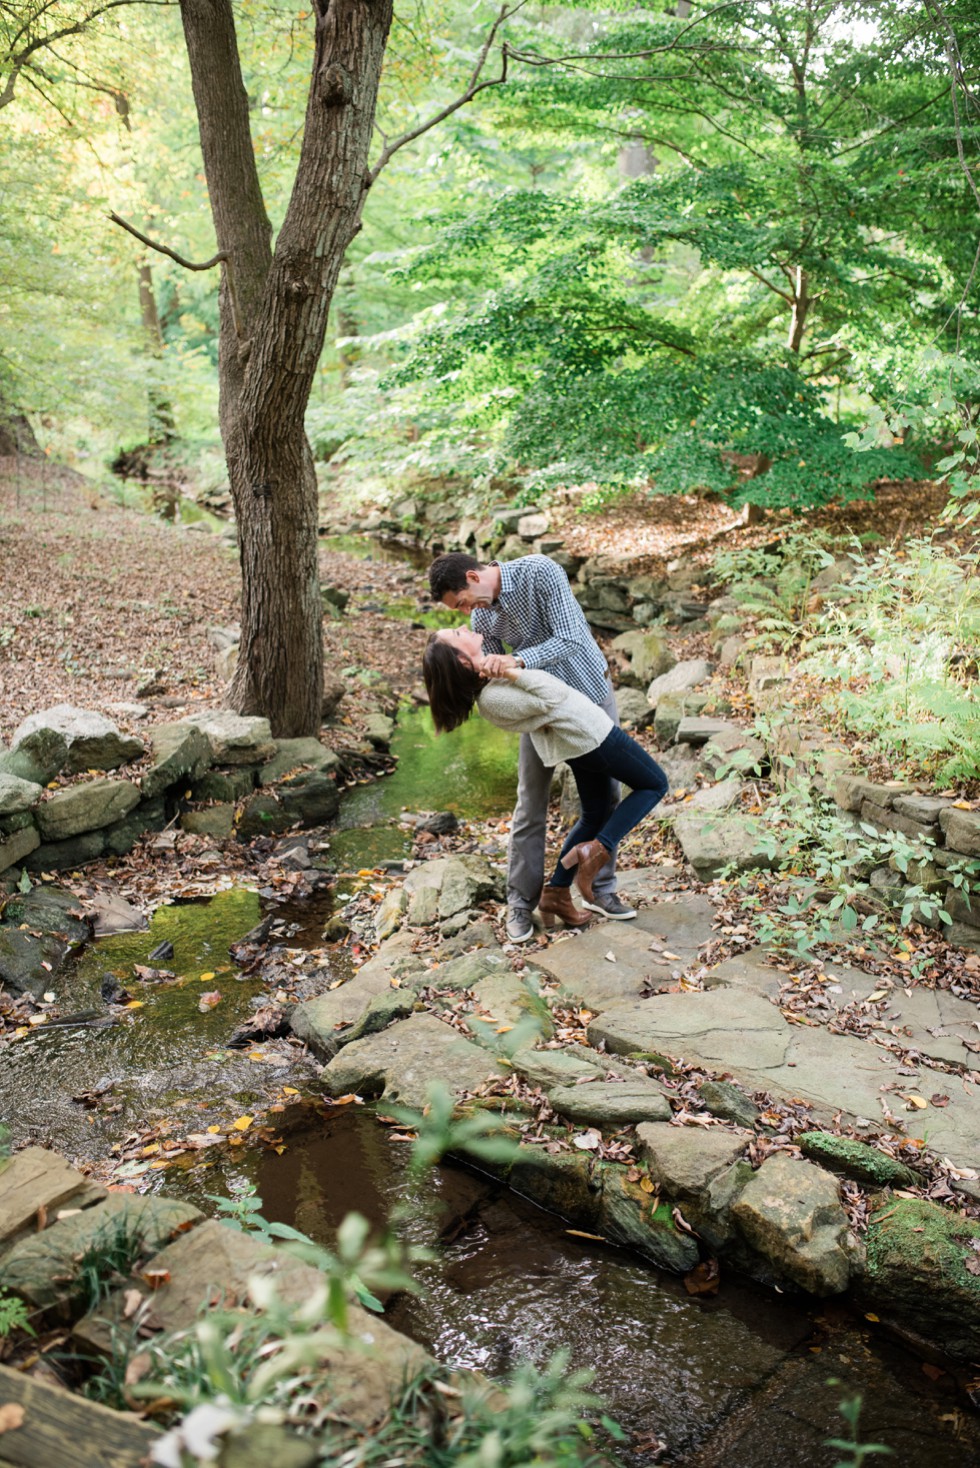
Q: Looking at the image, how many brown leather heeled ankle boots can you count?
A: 2